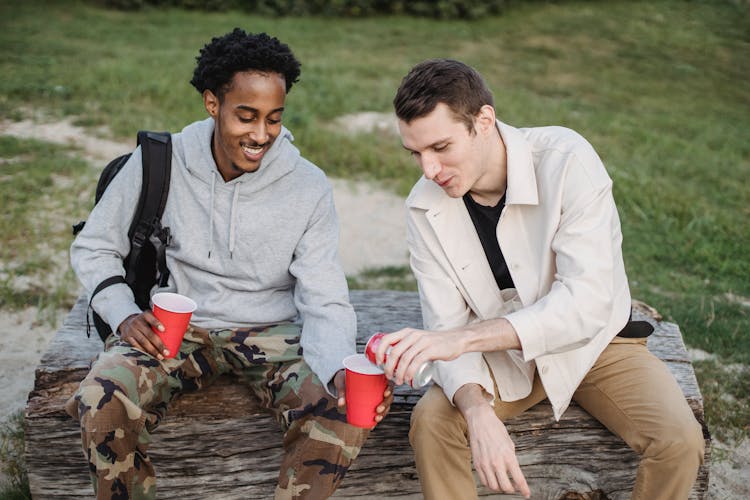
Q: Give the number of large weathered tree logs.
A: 1